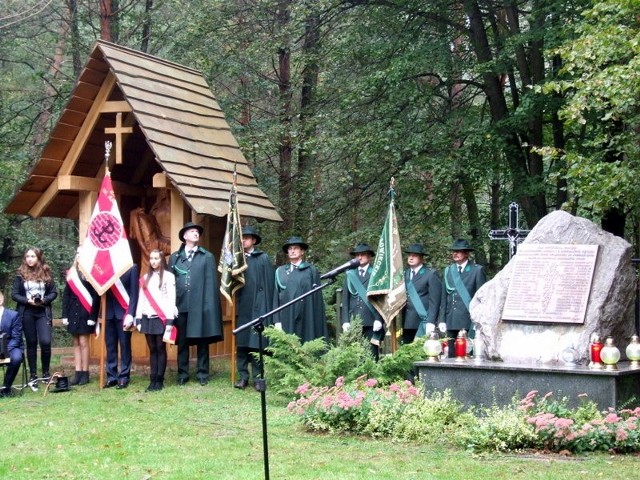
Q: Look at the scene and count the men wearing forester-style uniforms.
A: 6